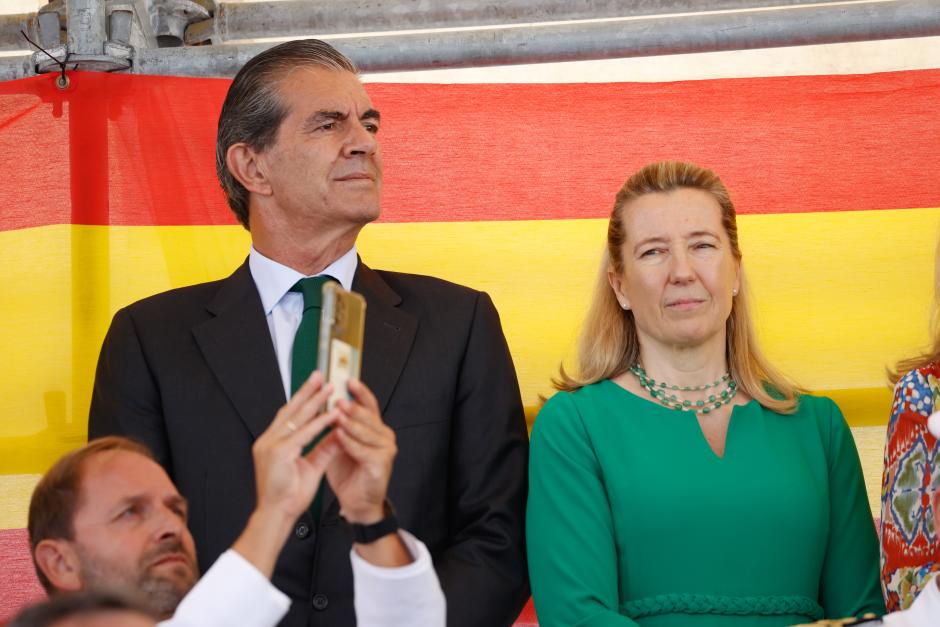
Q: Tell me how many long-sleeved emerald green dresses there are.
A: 1